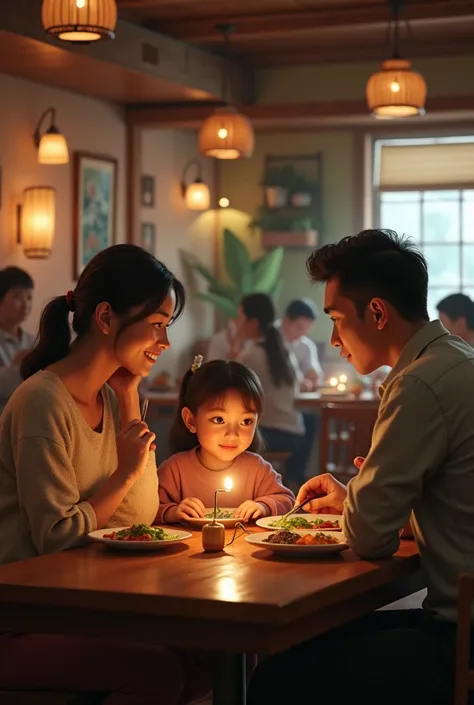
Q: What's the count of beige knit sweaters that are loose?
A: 1